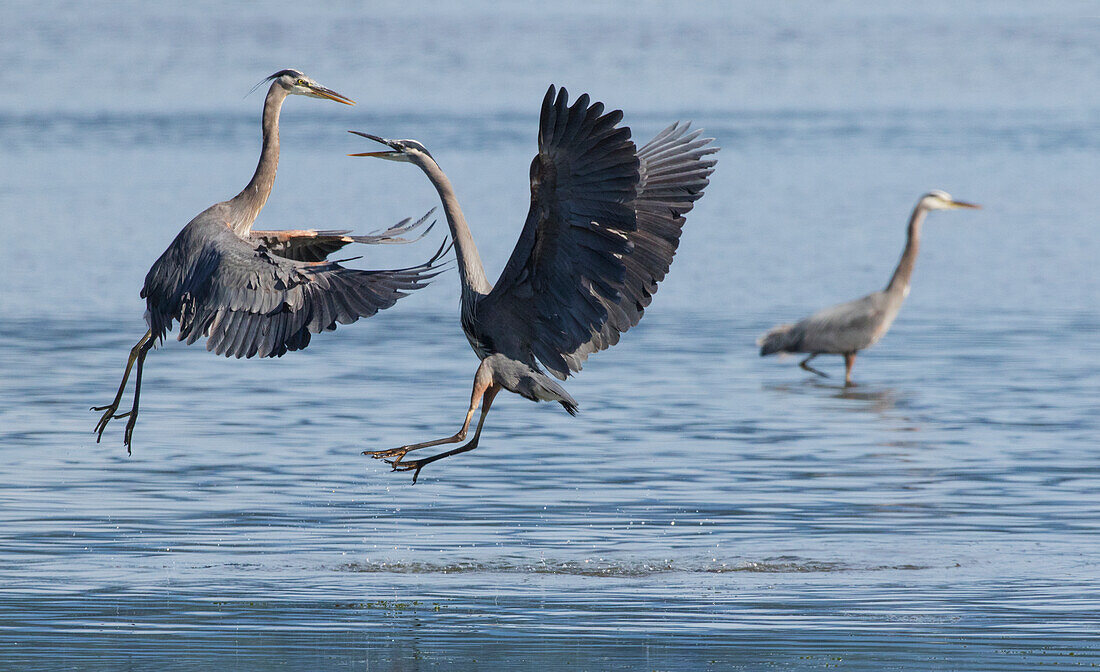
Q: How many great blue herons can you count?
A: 3